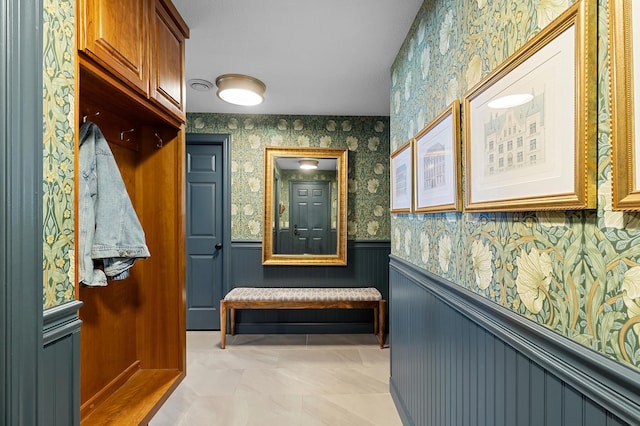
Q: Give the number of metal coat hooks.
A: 3